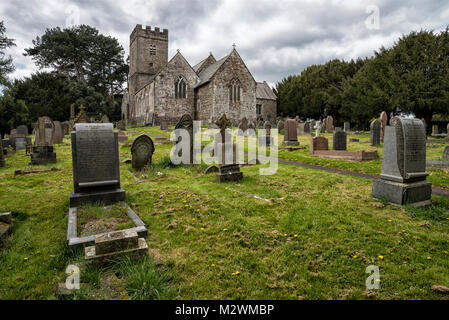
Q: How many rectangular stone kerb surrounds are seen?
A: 2